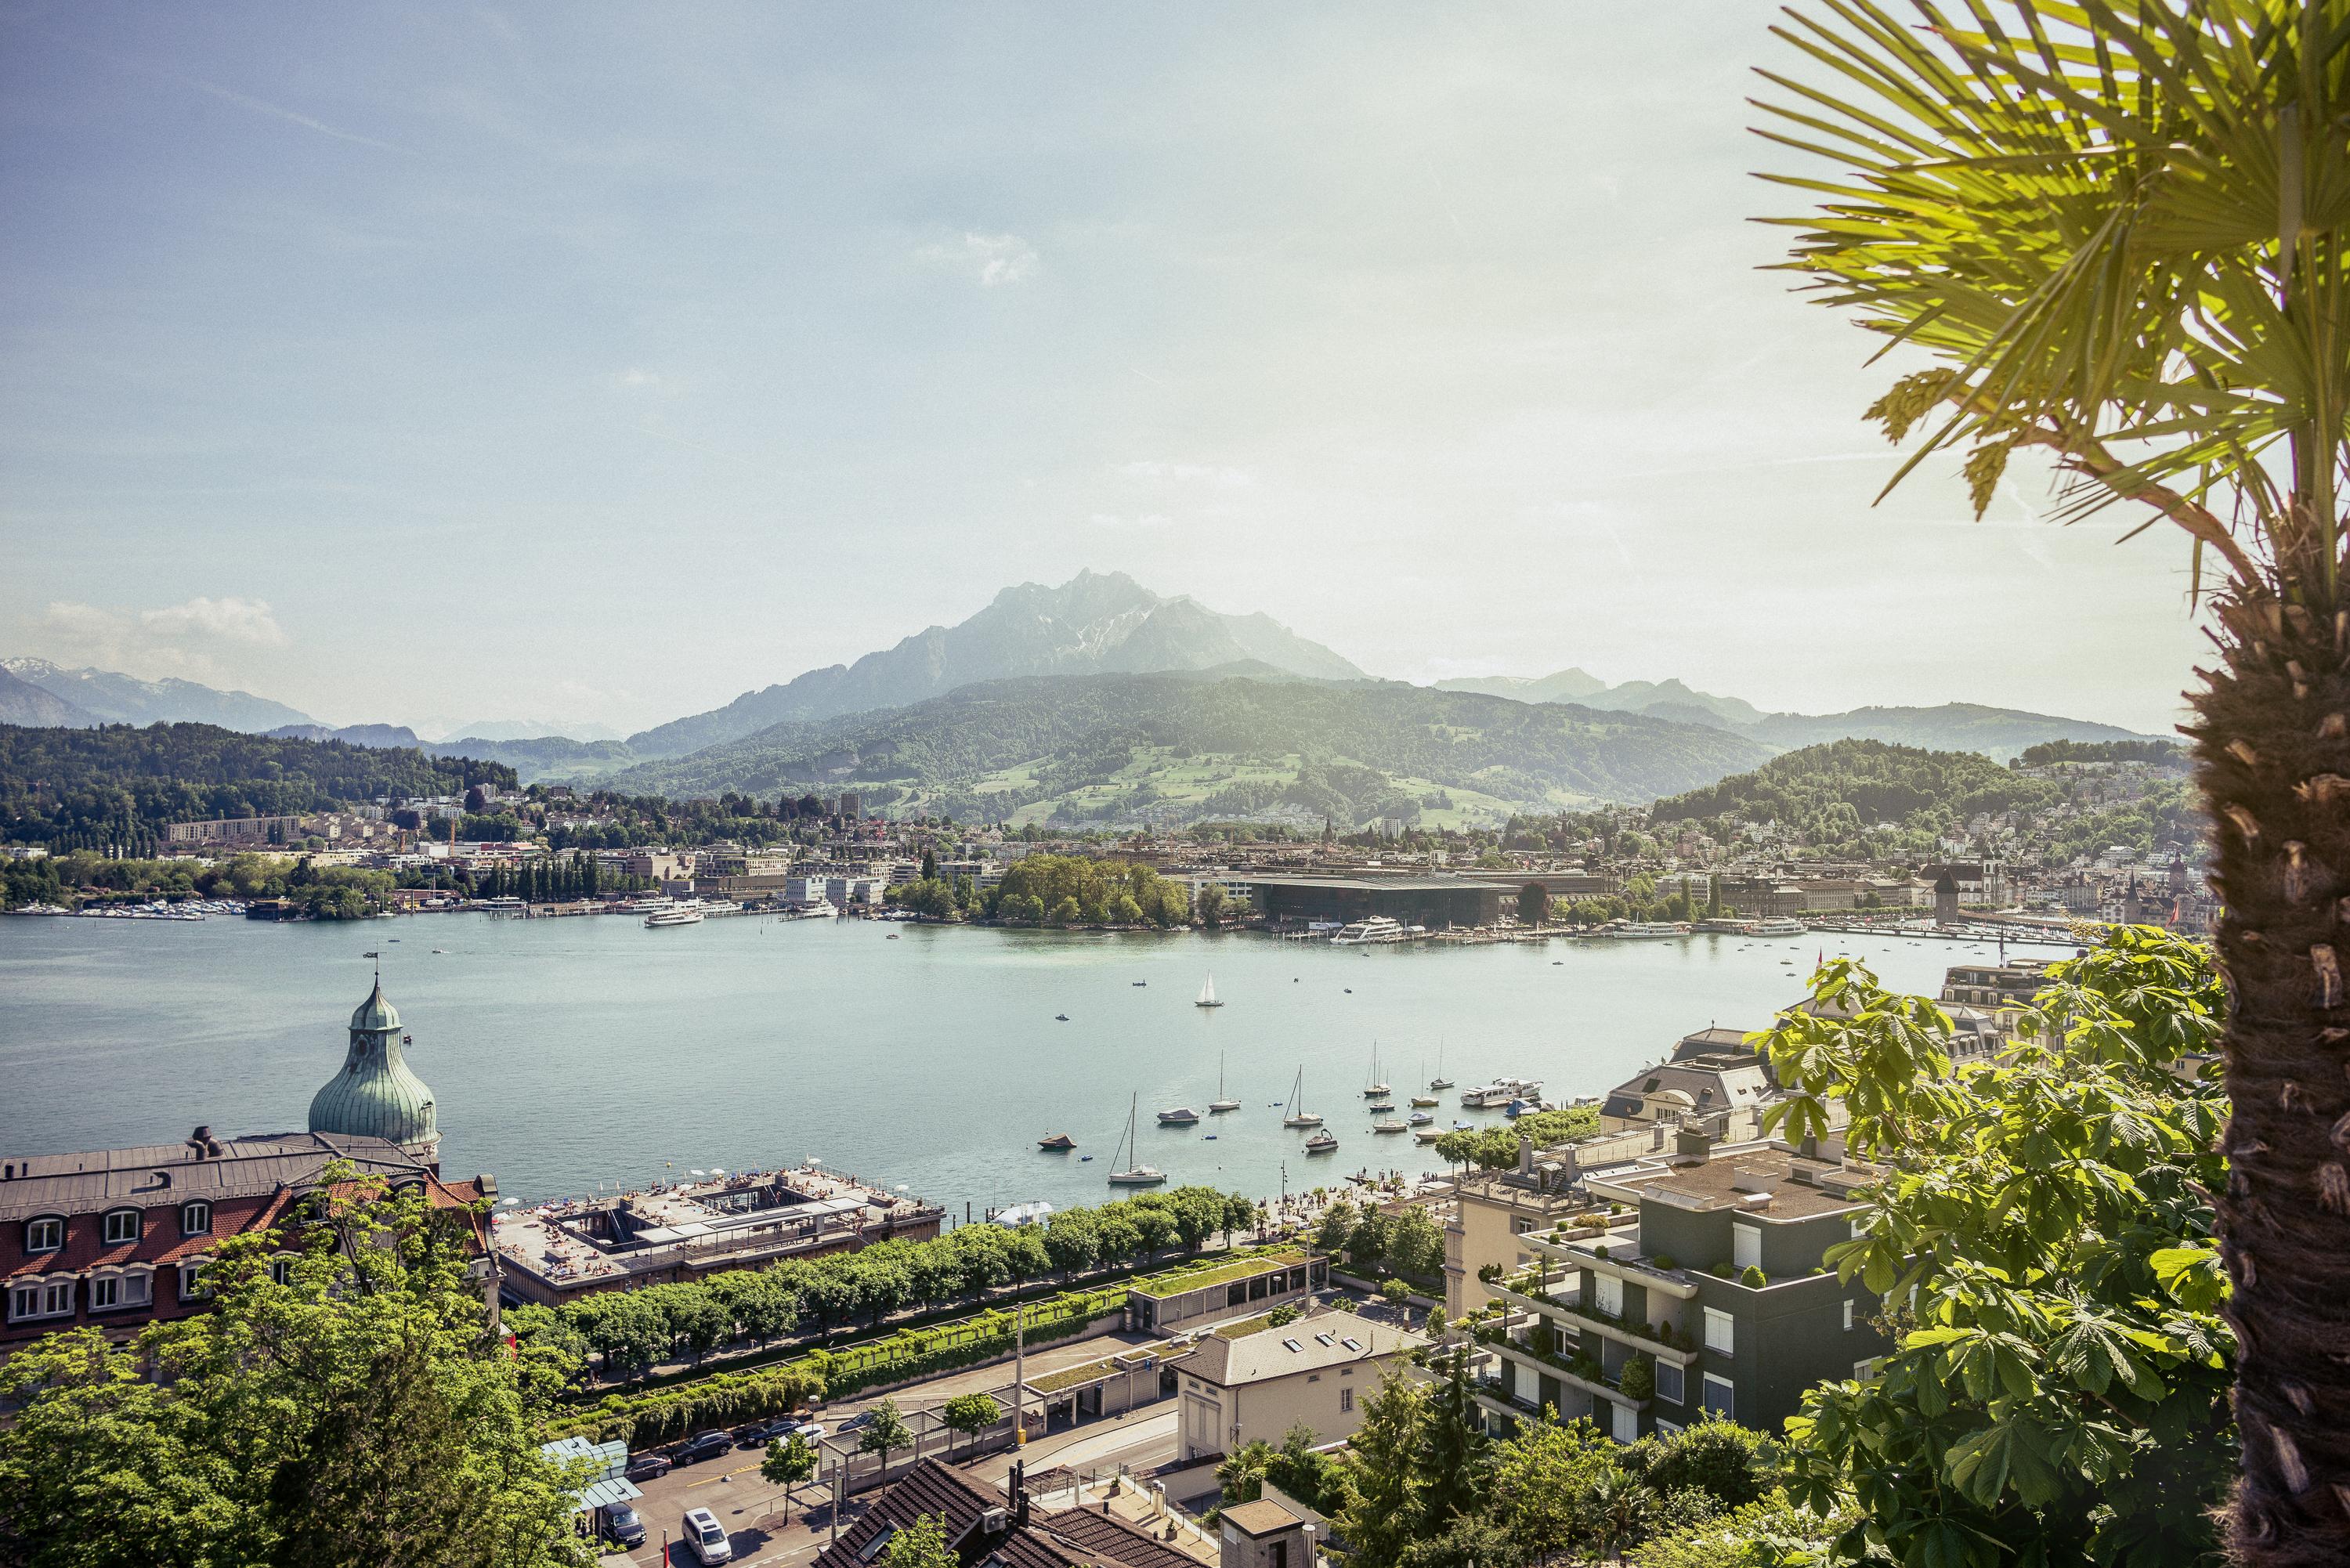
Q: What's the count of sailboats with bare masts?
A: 8